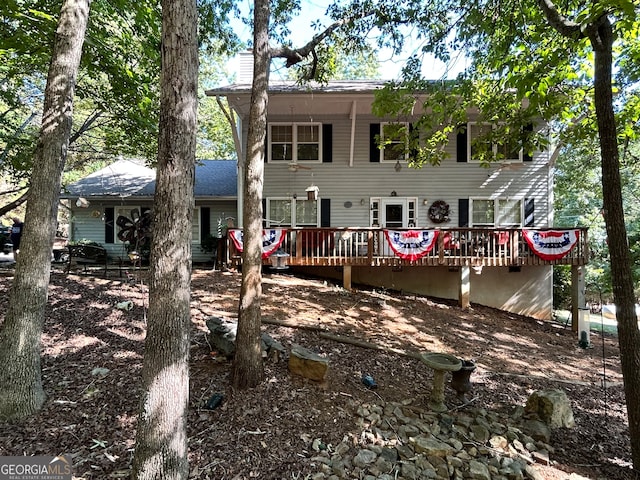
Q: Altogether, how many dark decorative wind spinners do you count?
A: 1